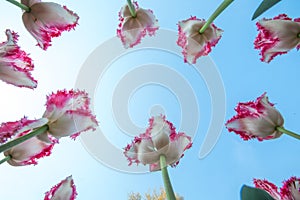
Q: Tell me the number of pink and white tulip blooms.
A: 11